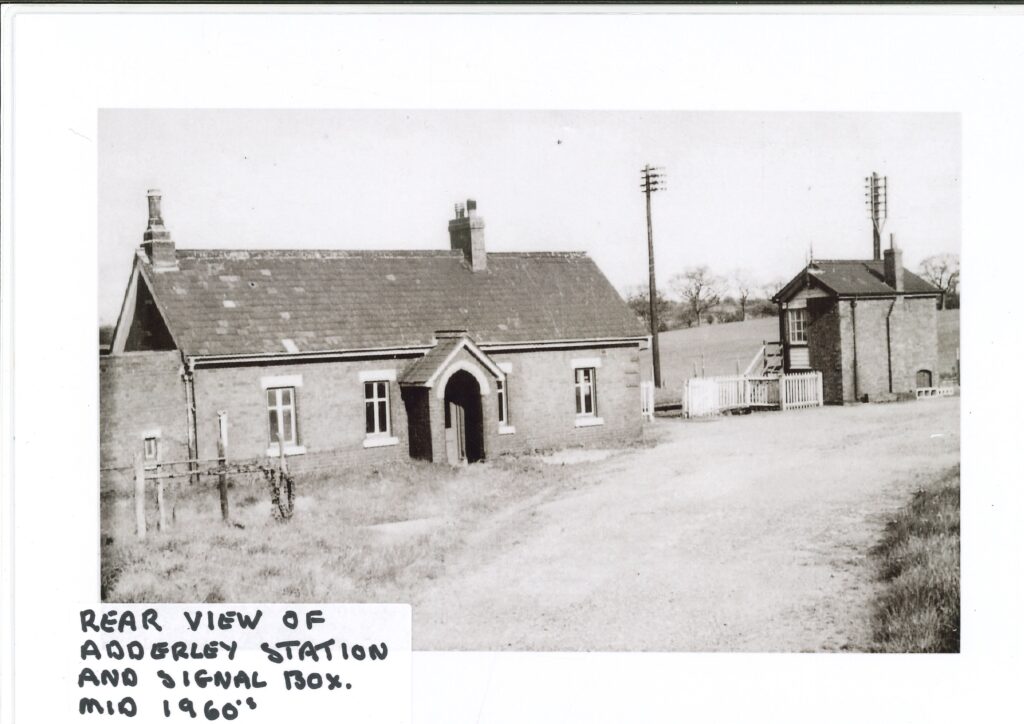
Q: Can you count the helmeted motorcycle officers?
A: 0